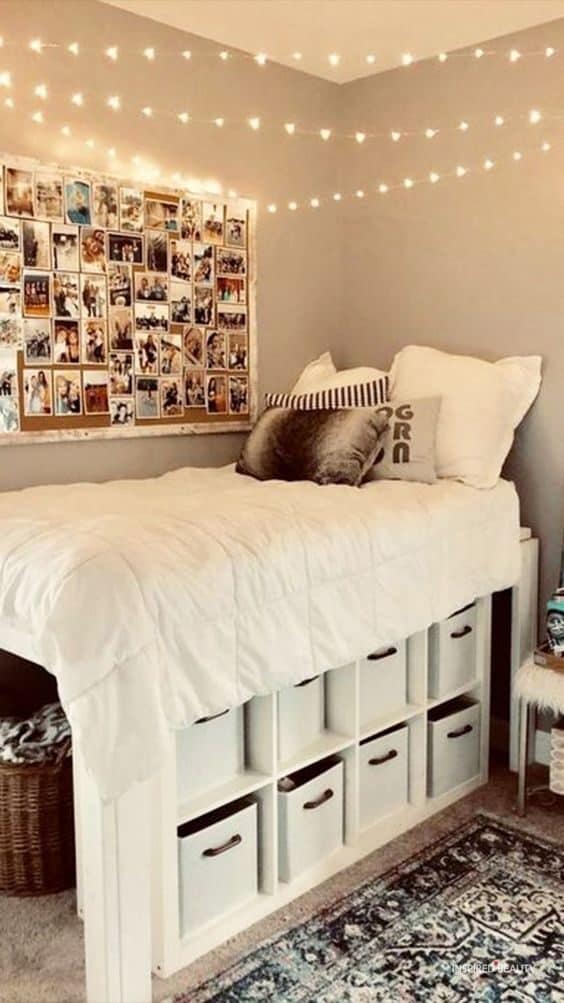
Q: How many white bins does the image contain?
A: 8